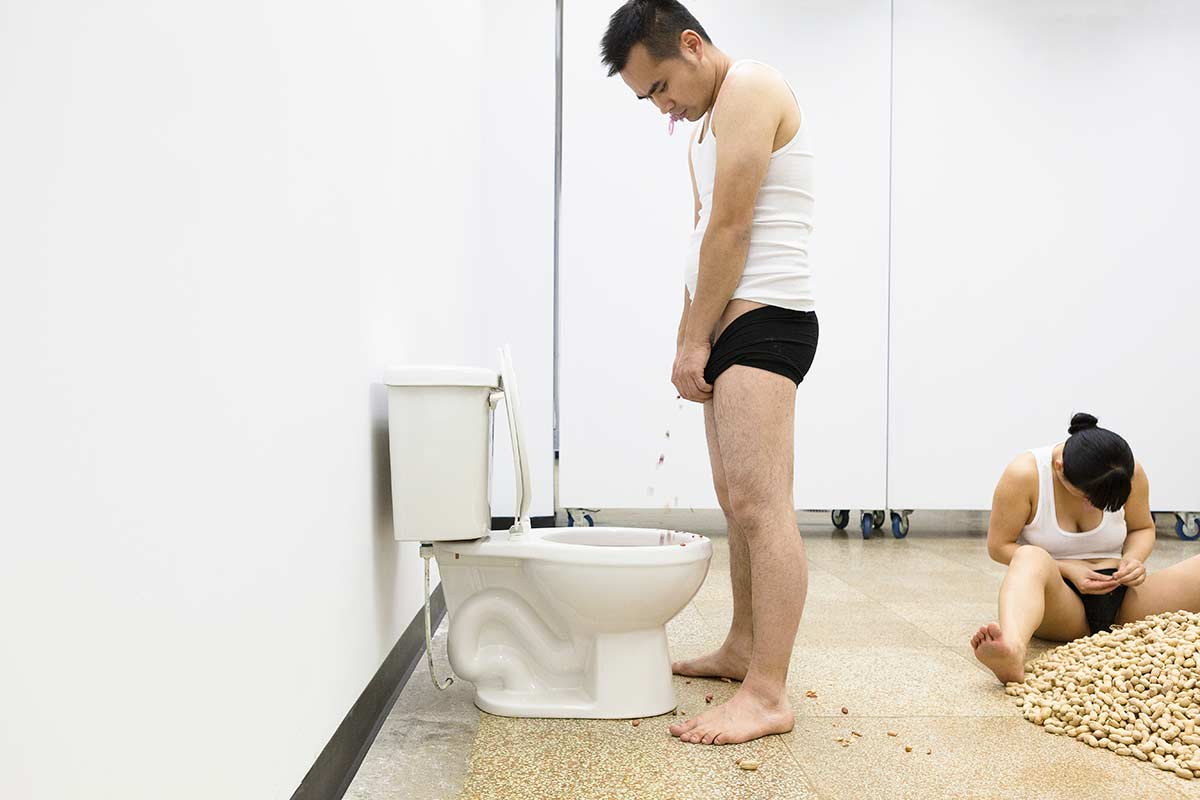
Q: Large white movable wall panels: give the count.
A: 2